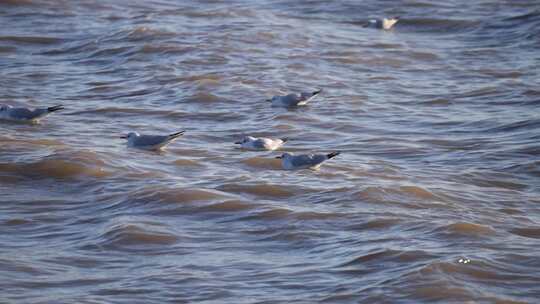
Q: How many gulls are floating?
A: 6